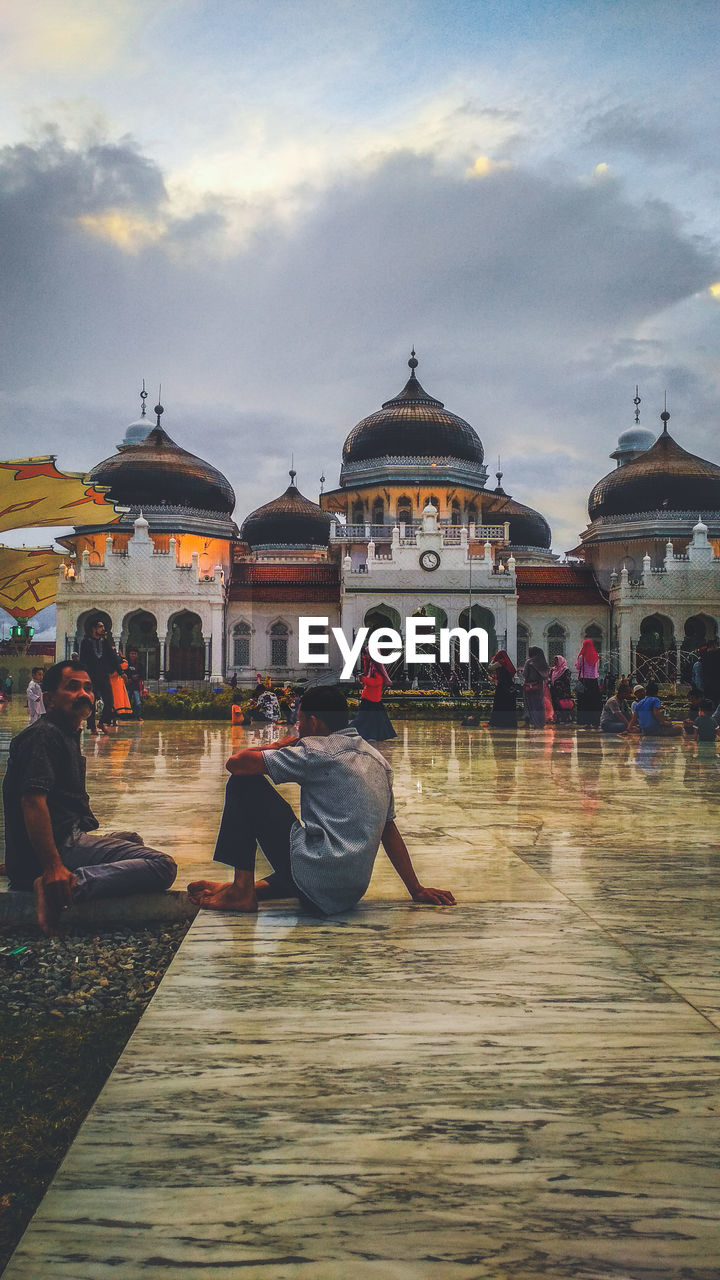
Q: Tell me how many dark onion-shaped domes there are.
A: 5